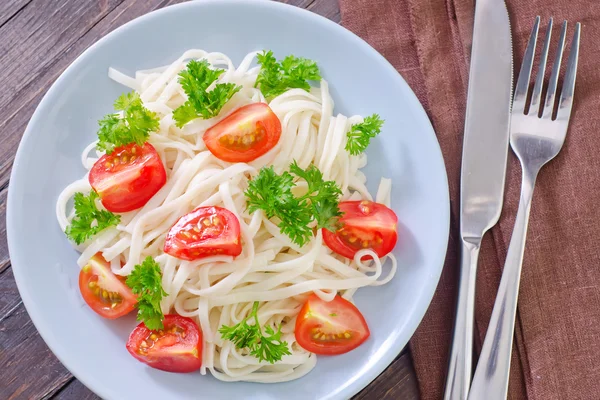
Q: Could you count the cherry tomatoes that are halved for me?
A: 7